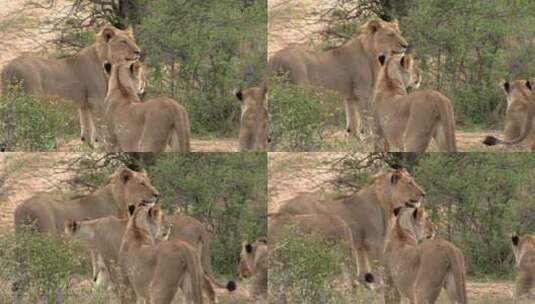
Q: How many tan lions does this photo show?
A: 14